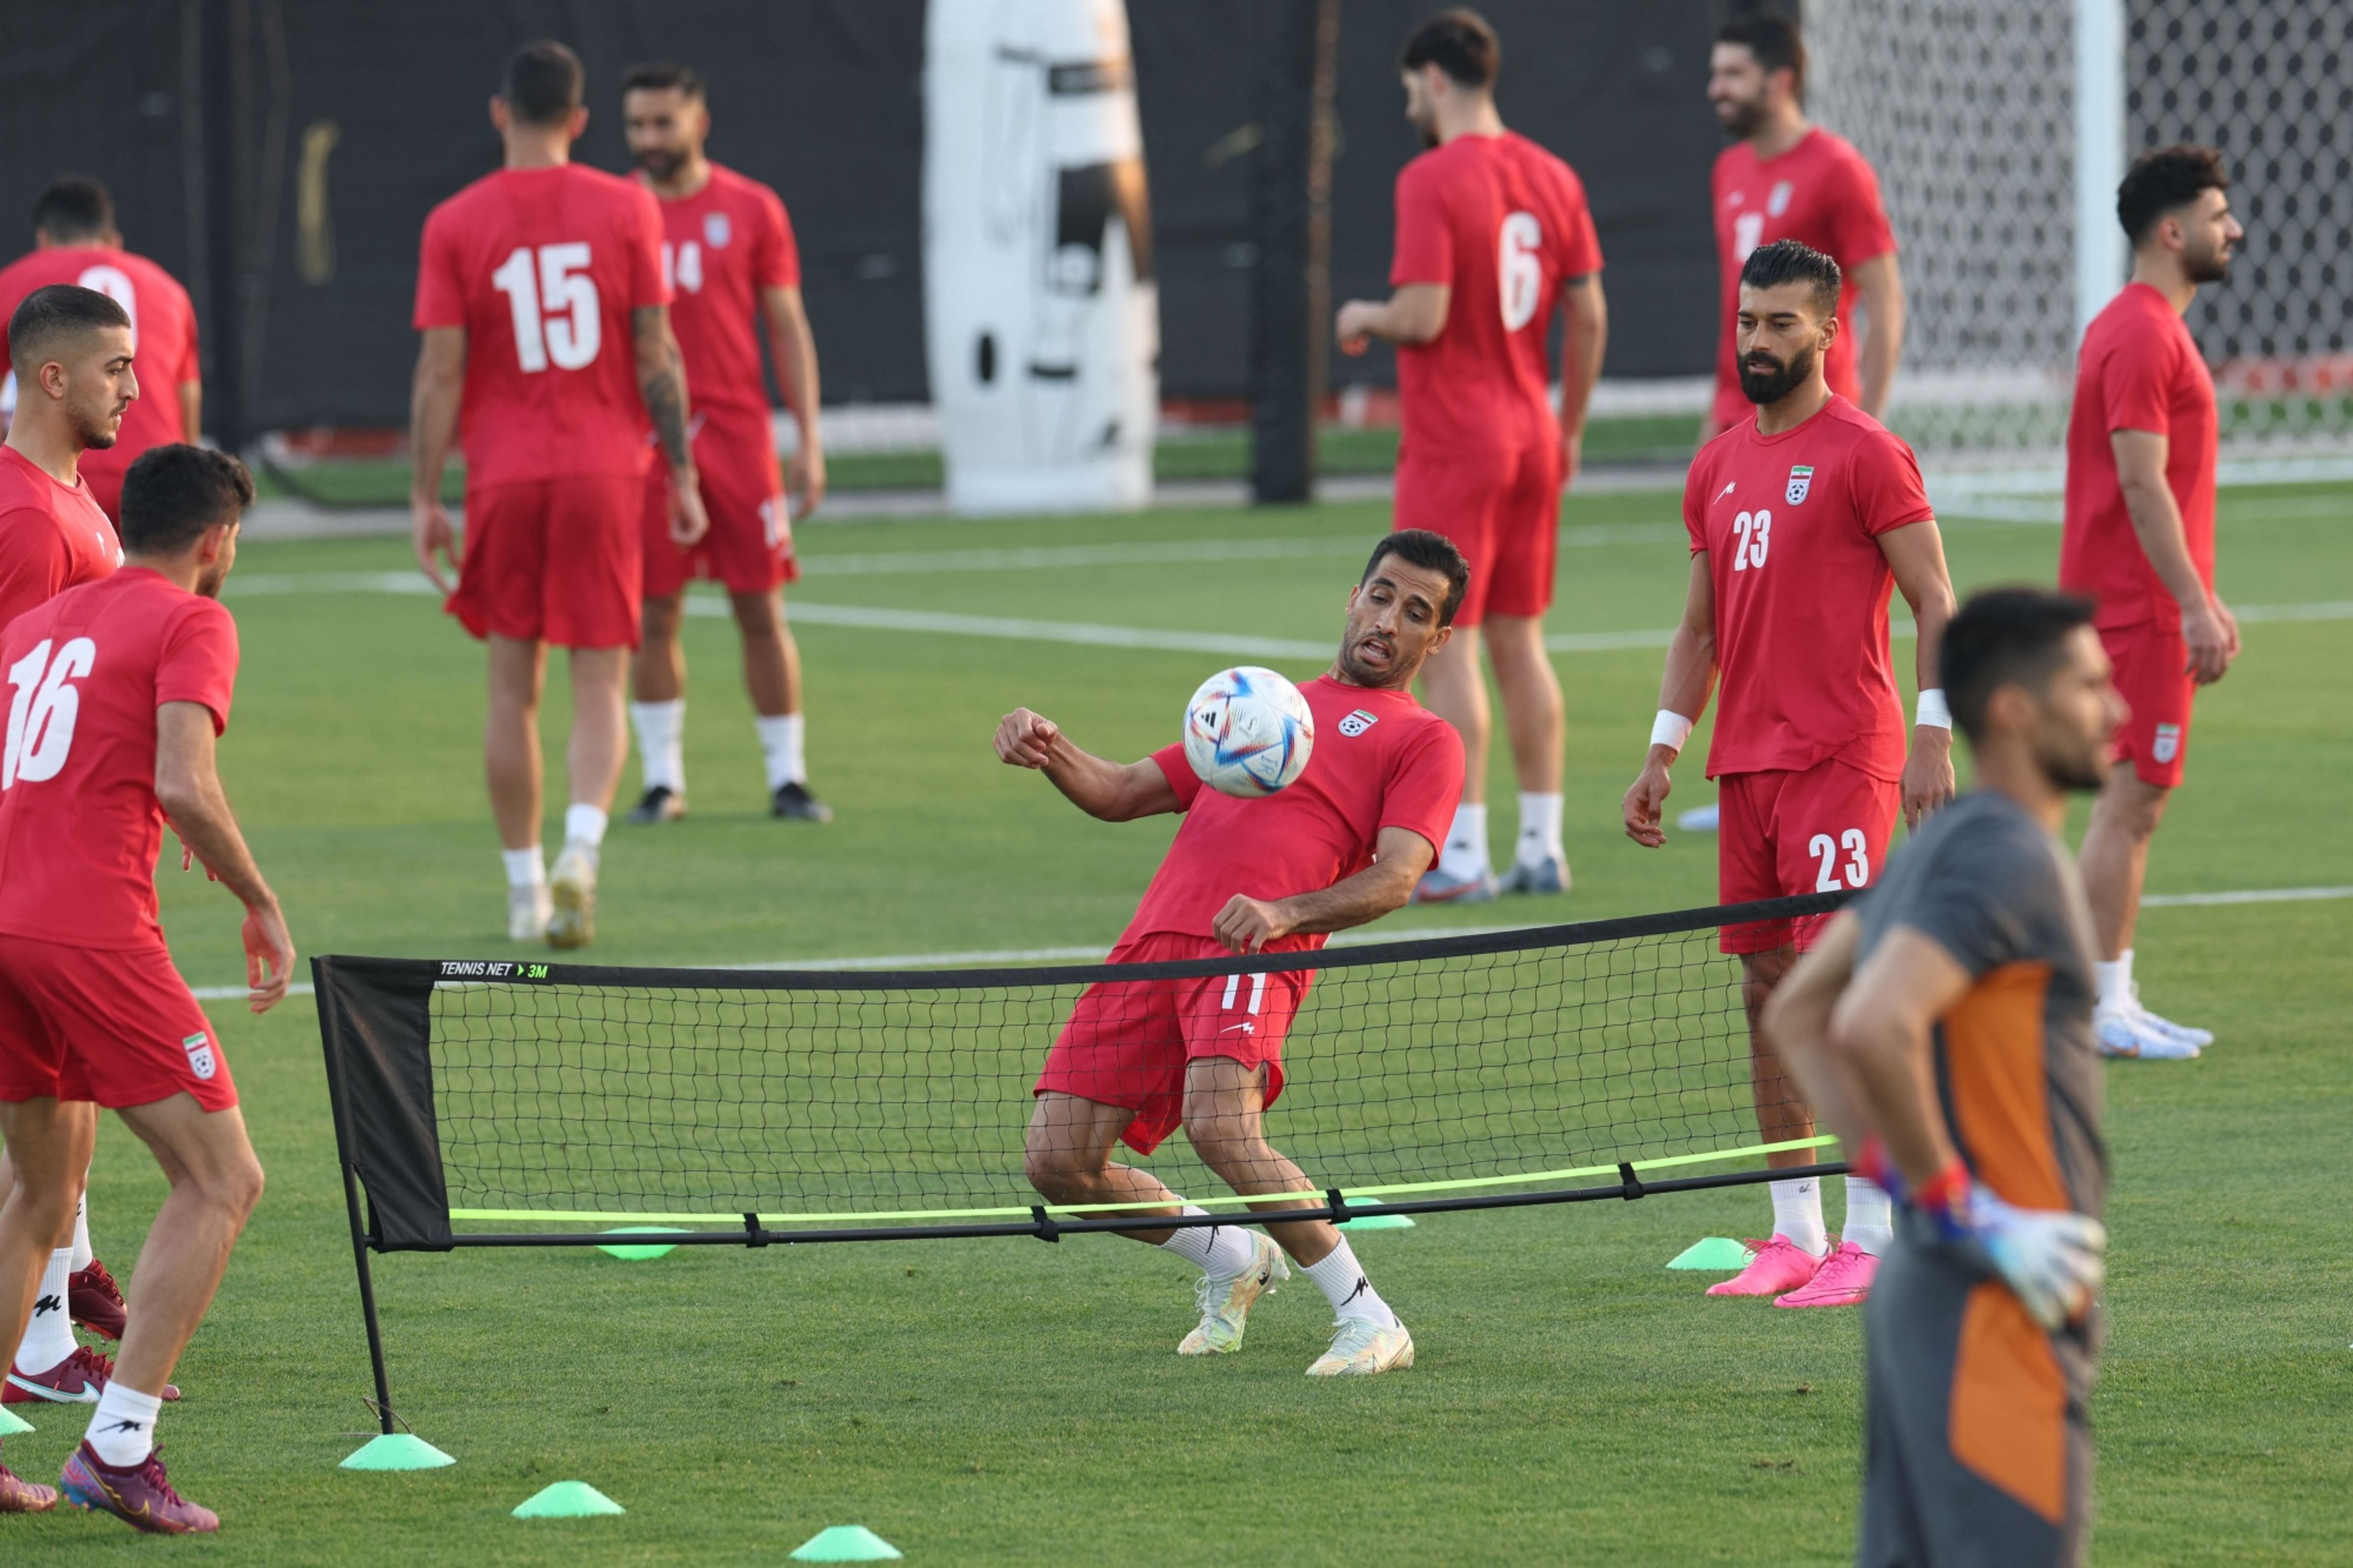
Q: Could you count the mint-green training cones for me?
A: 7